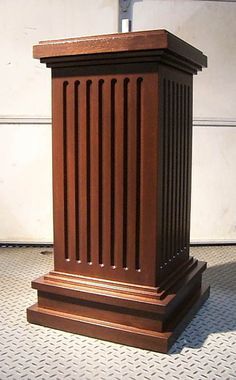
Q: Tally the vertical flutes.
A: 14